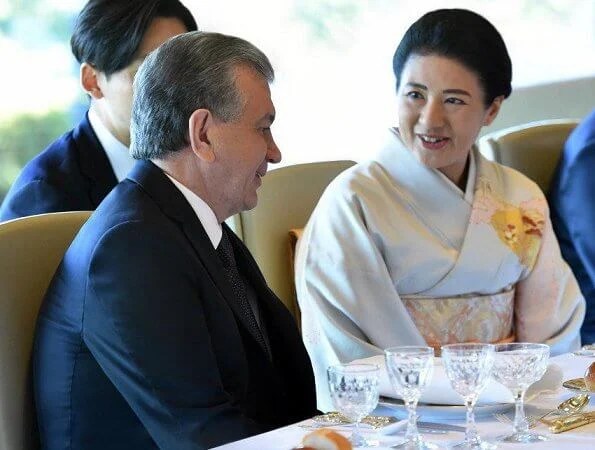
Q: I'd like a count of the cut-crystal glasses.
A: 4